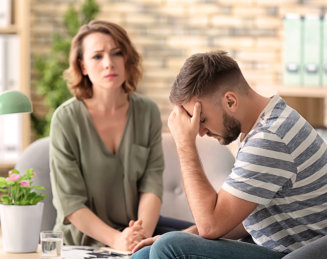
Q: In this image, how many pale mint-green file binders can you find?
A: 3